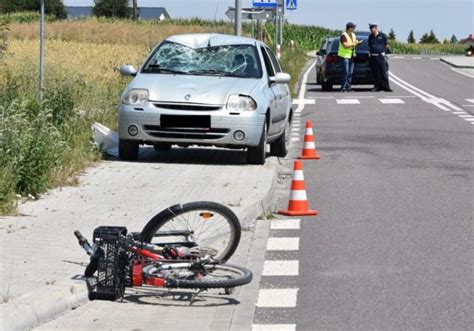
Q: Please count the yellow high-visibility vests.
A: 1